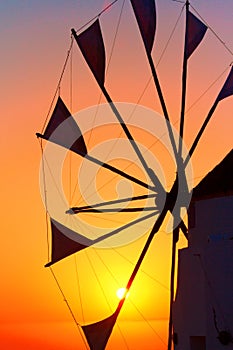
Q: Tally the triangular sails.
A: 7